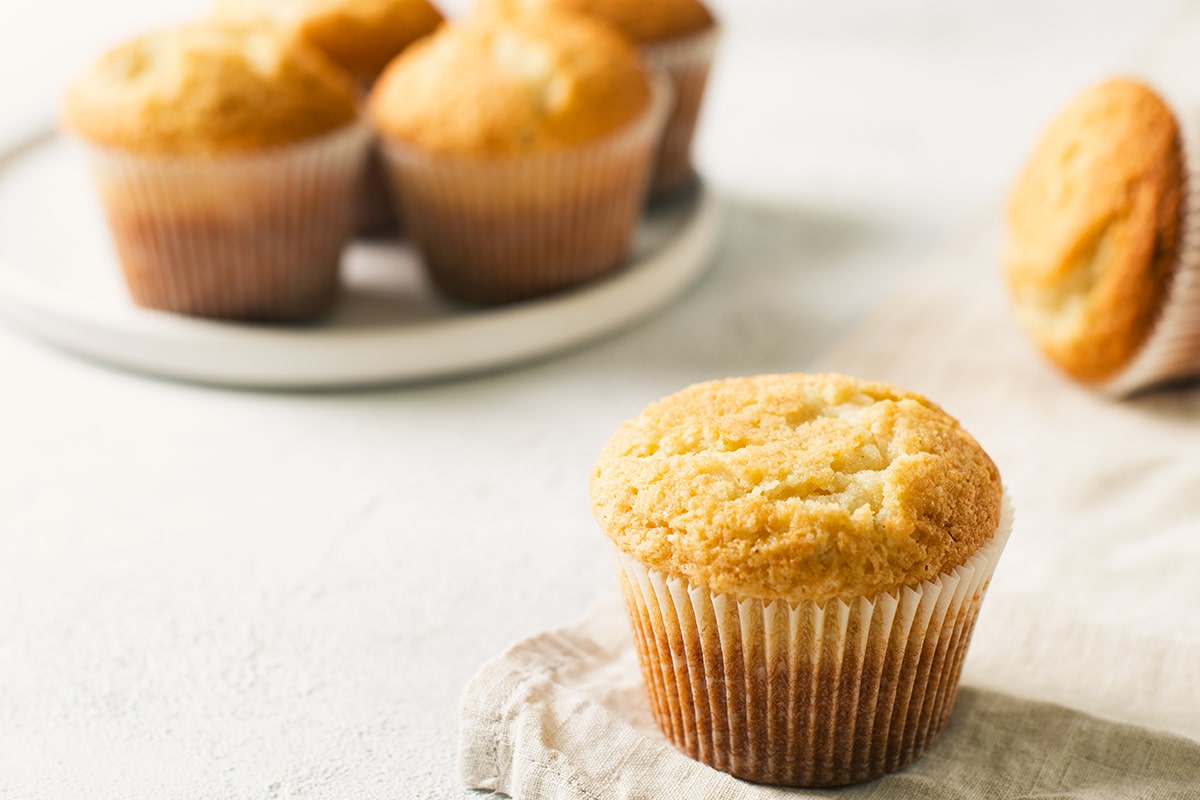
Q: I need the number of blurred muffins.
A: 5